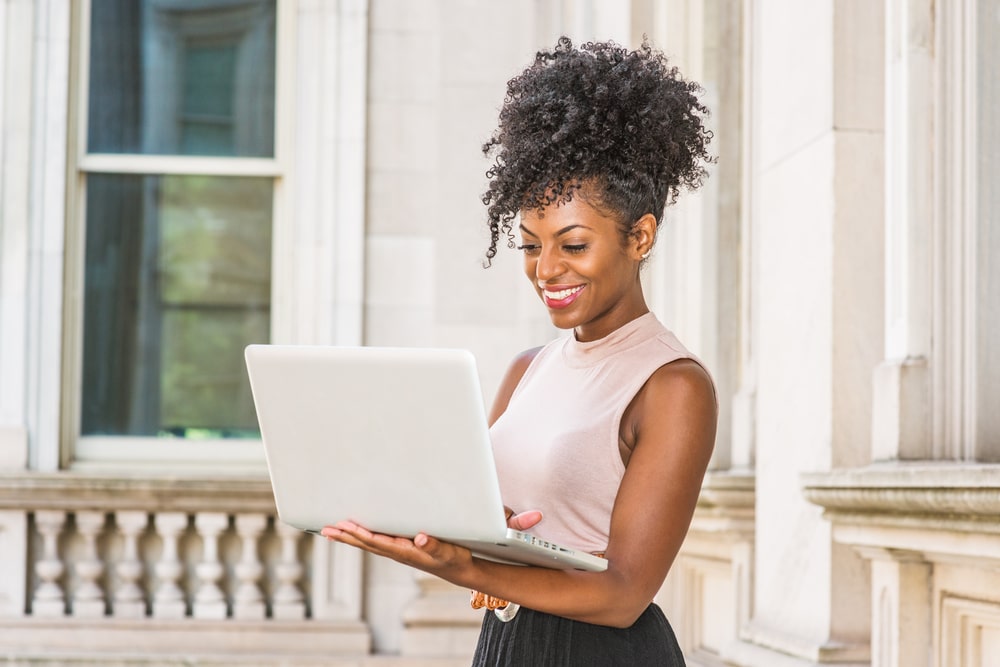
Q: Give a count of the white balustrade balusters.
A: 7